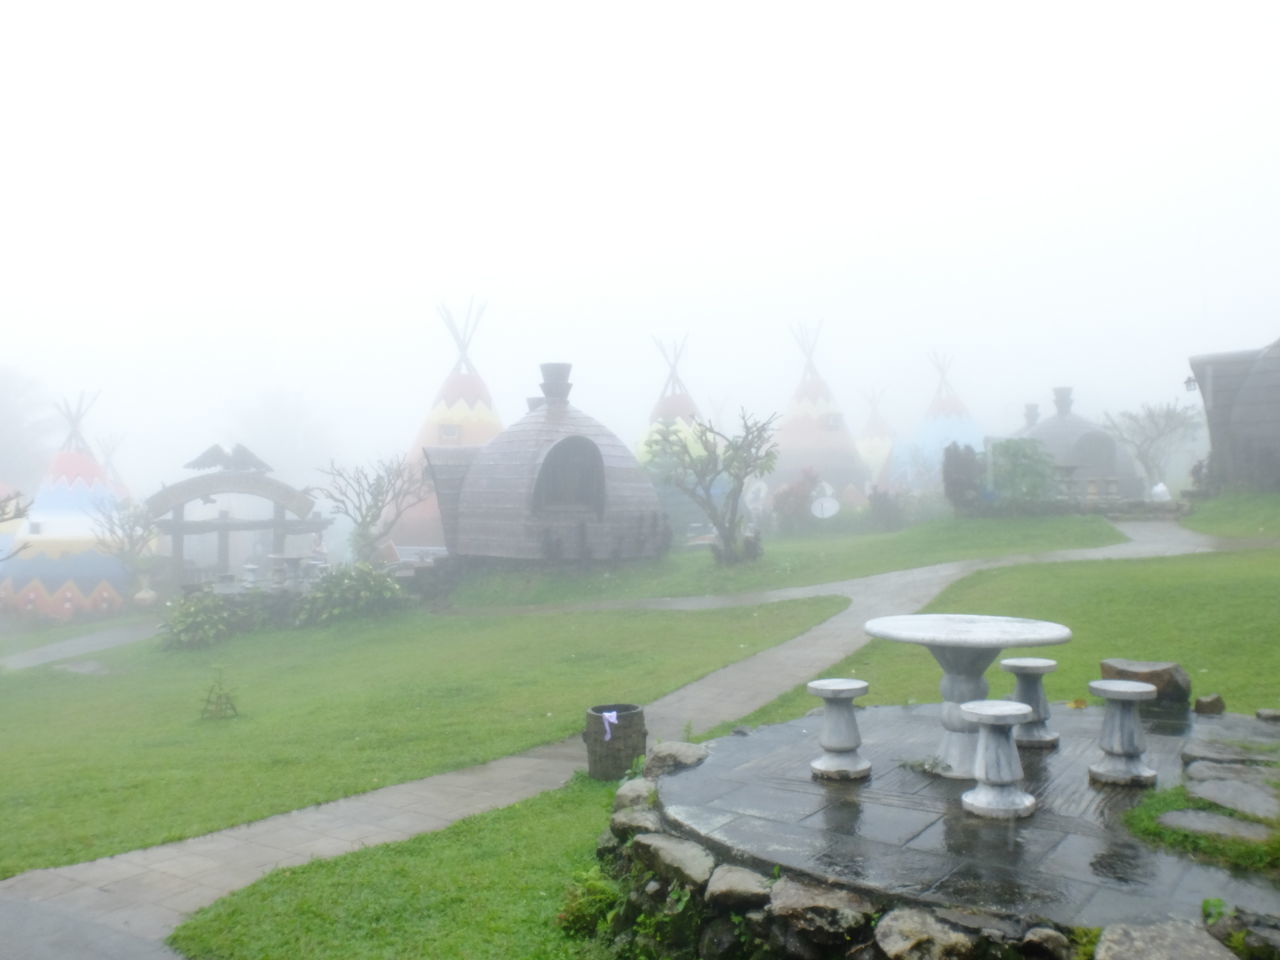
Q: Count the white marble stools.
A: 4